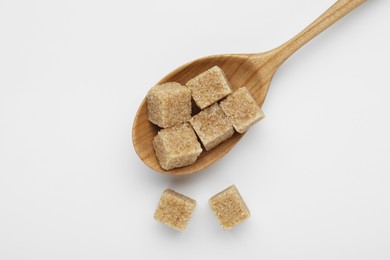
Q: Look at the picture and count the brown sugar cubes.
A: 7